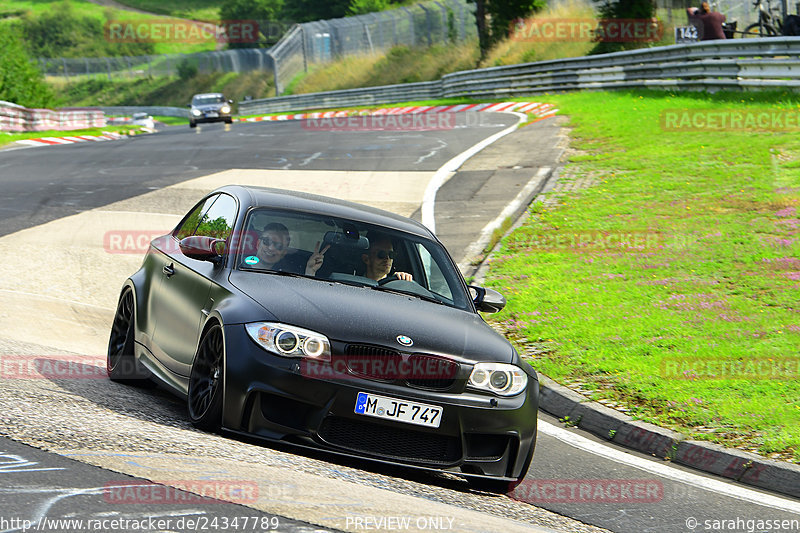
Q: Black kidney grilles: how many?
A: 2